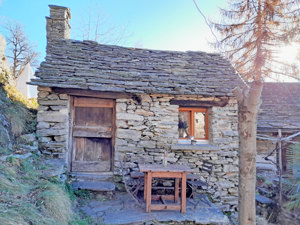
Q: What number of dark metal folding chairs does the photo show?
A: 2